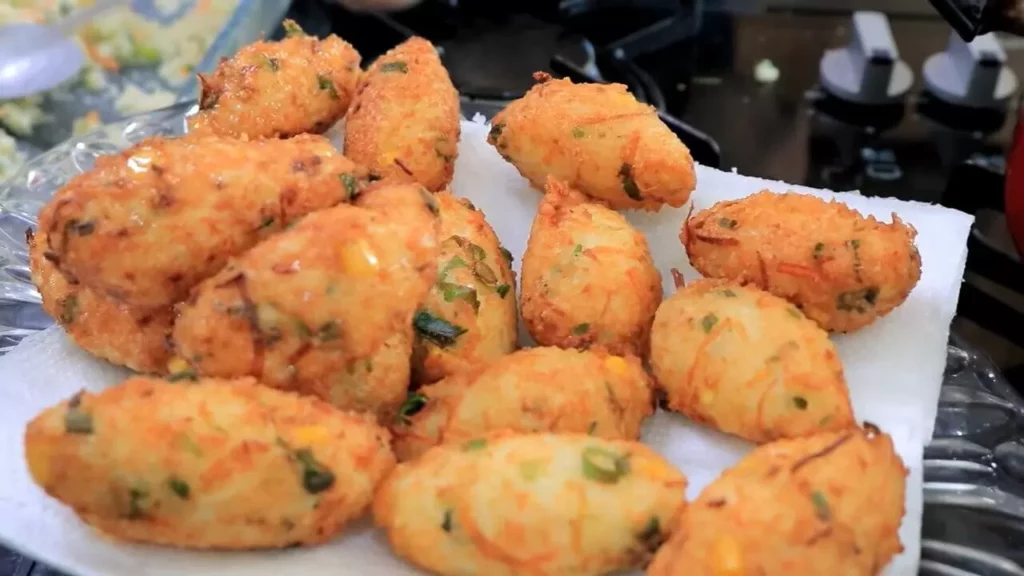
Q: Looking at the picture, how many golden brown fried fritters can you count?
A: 14